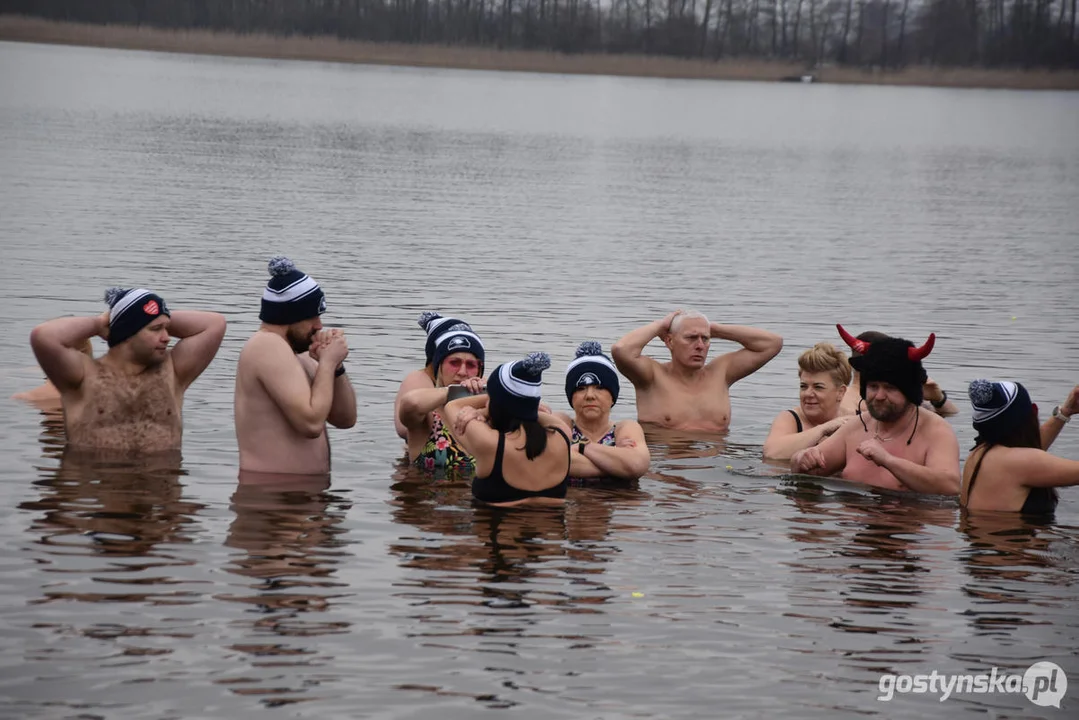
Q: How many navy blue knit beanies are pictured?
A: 7